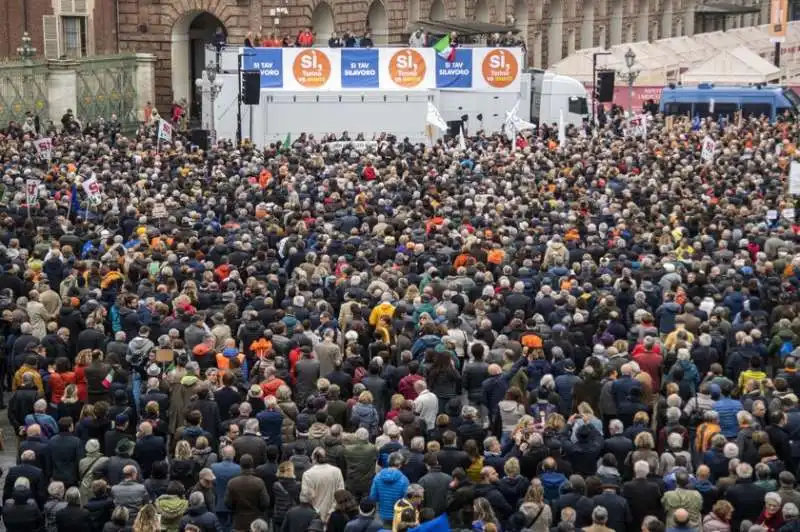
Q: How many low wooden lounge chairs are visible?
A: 0